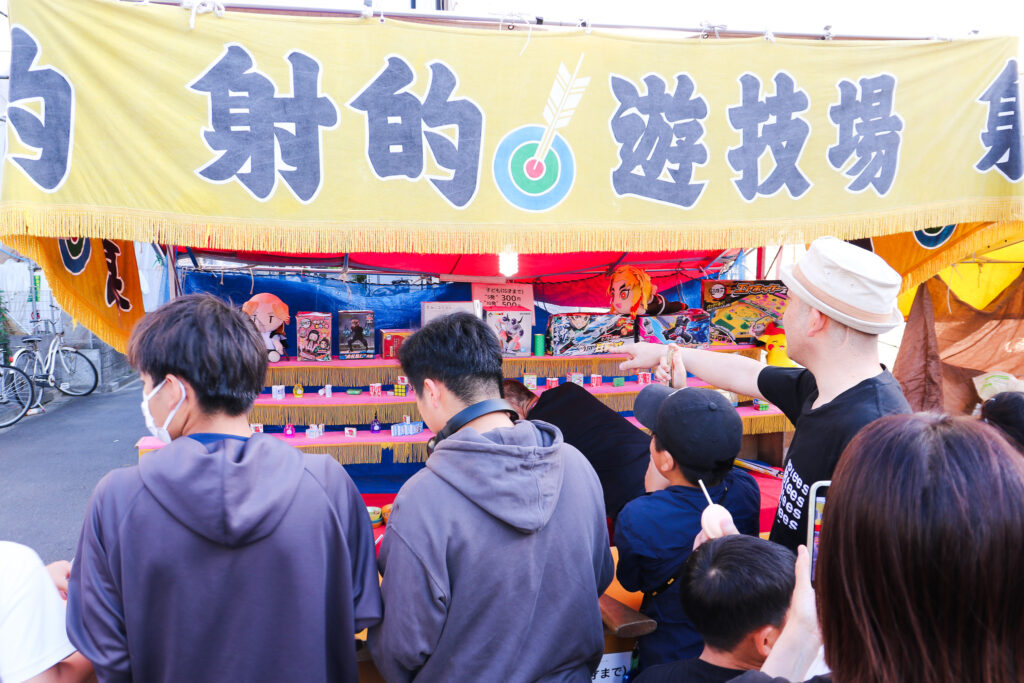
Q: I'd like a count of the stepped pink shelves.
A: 3